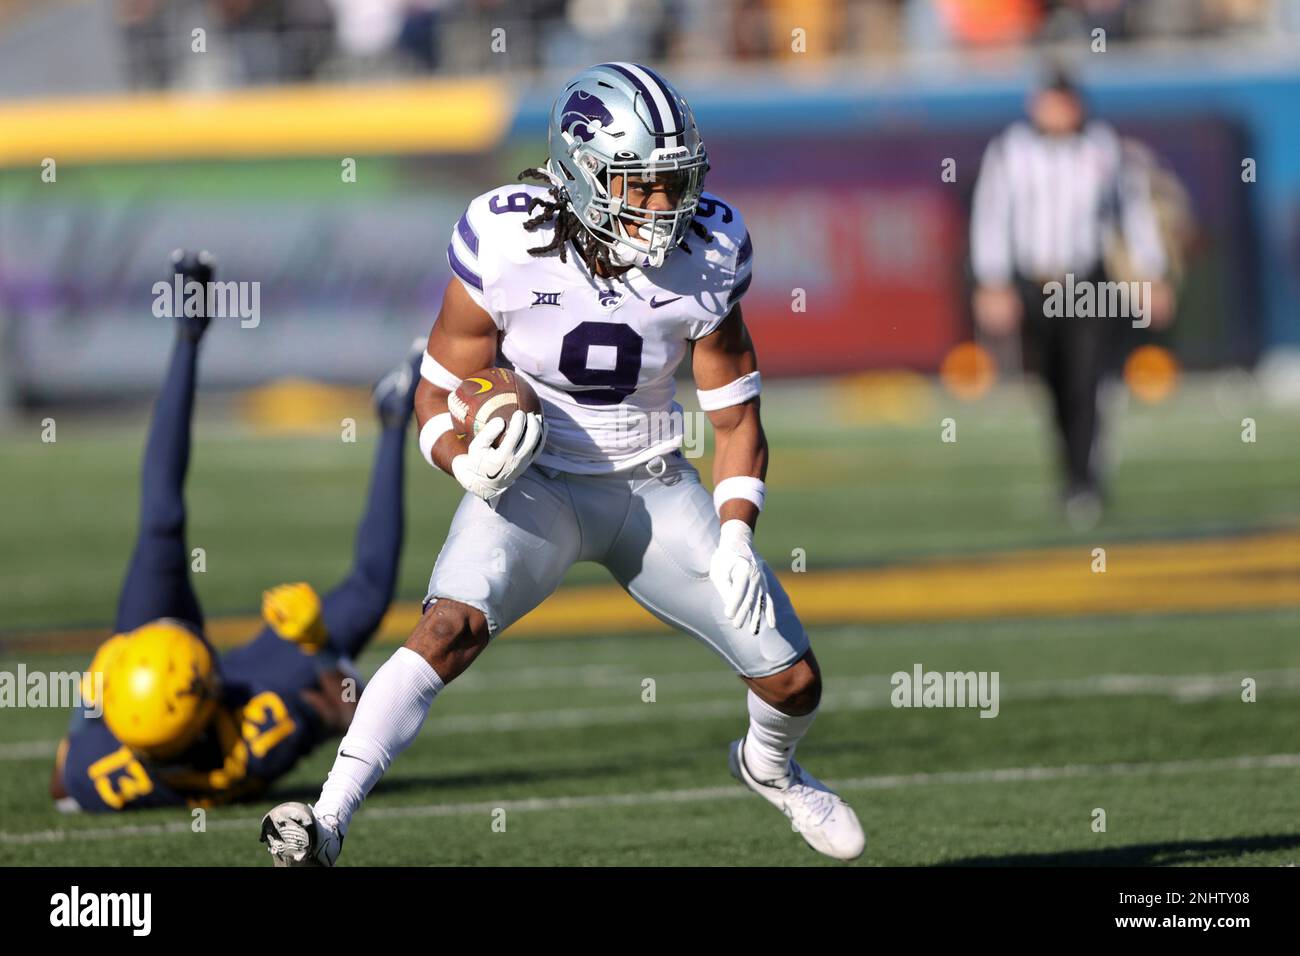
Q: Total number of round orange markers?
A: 2